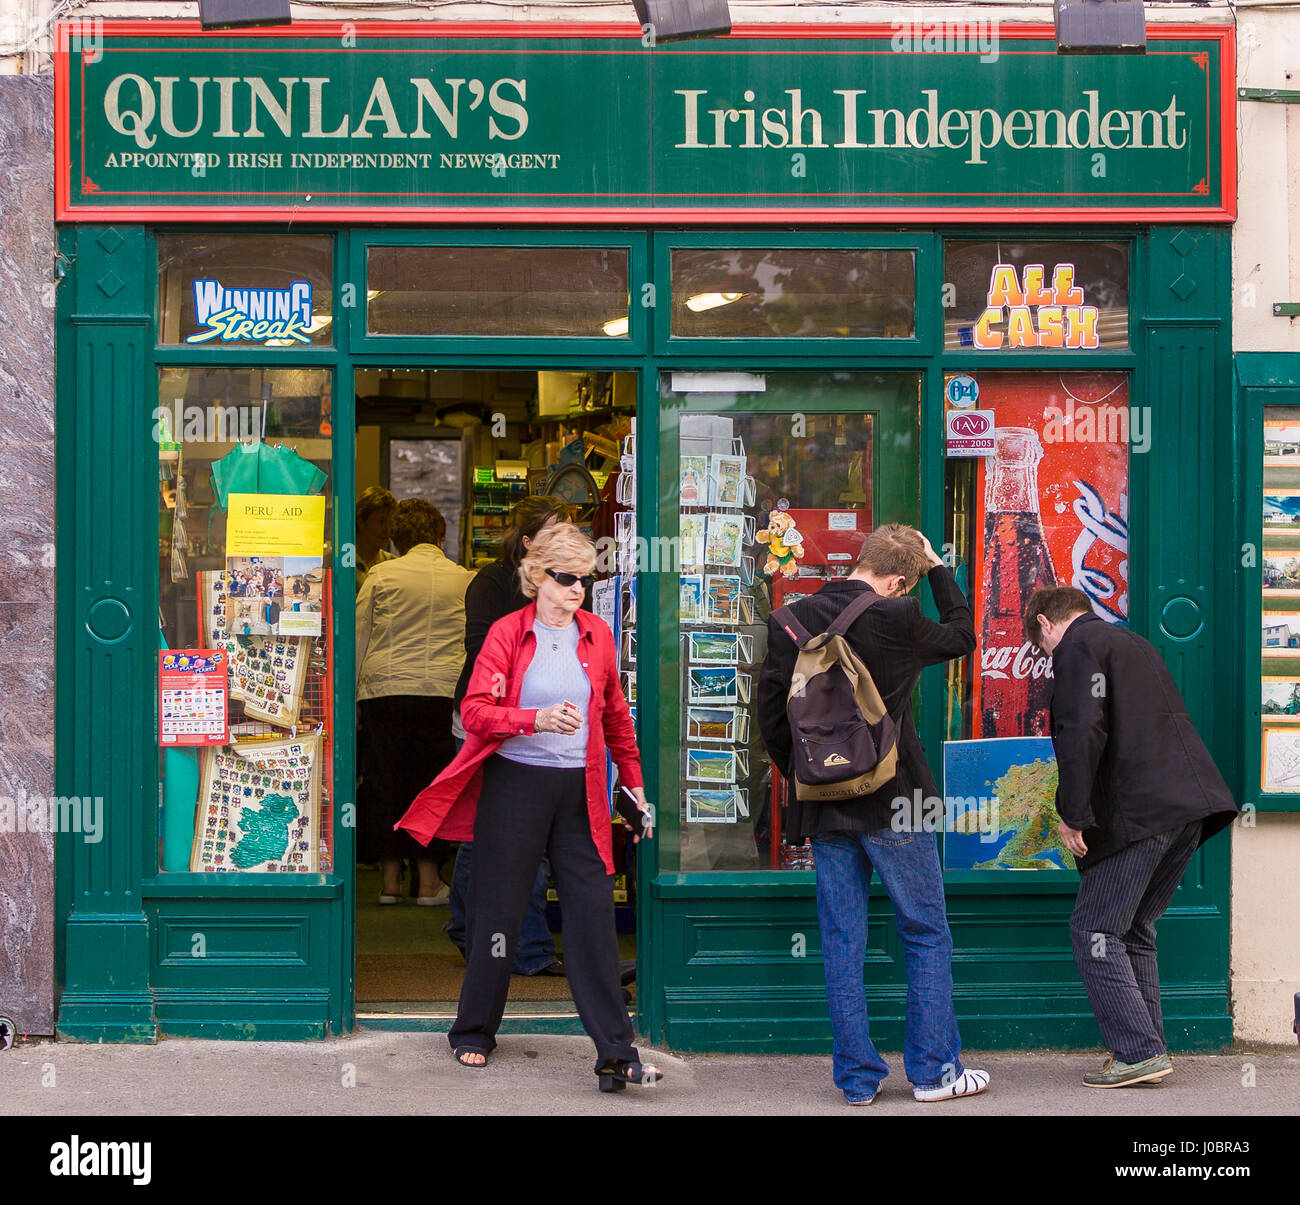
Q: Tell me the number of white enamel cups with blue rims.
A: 0